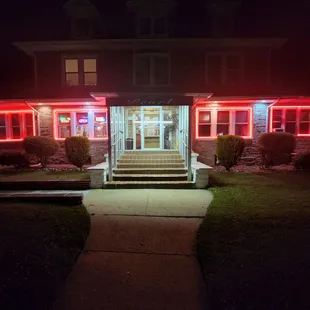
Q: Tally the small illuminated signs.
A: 3